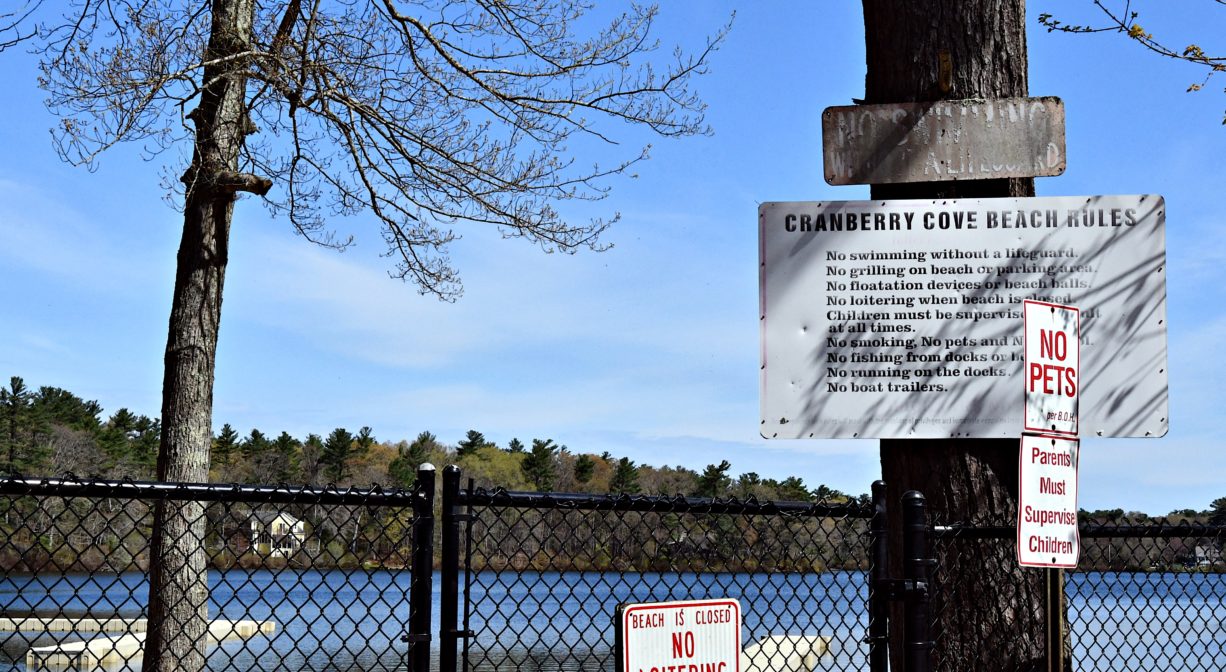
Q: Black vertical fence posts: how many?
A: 4